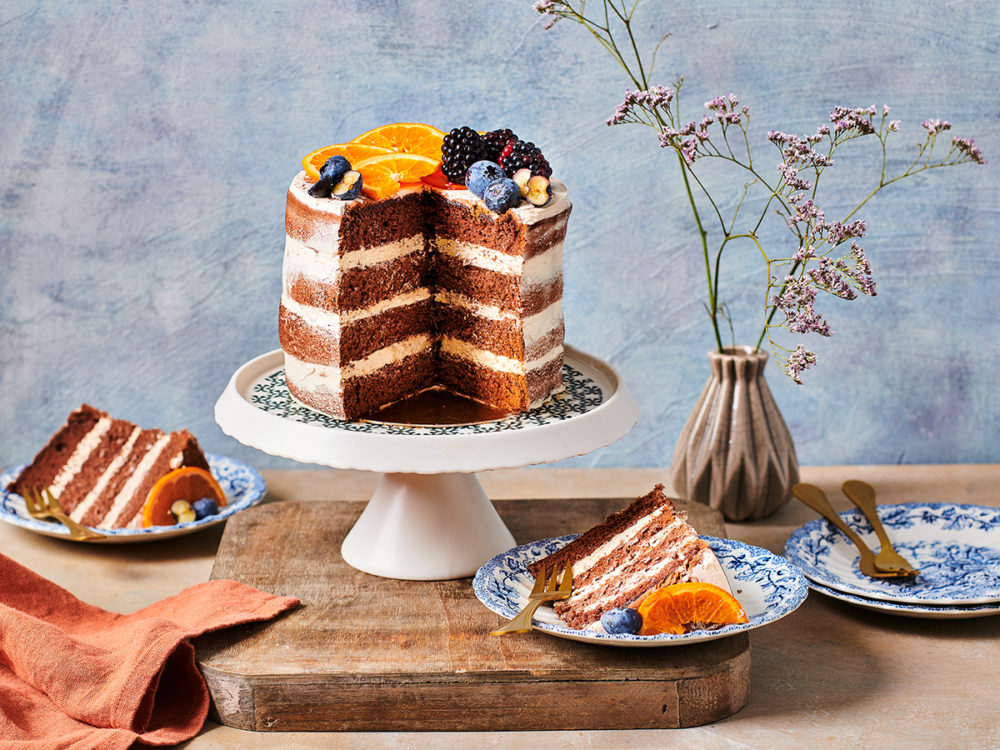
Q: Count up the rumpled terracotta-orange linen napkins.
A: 1